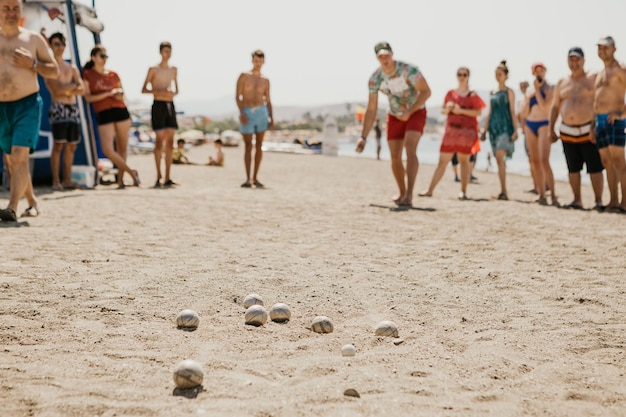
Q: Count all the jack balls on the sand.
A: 1